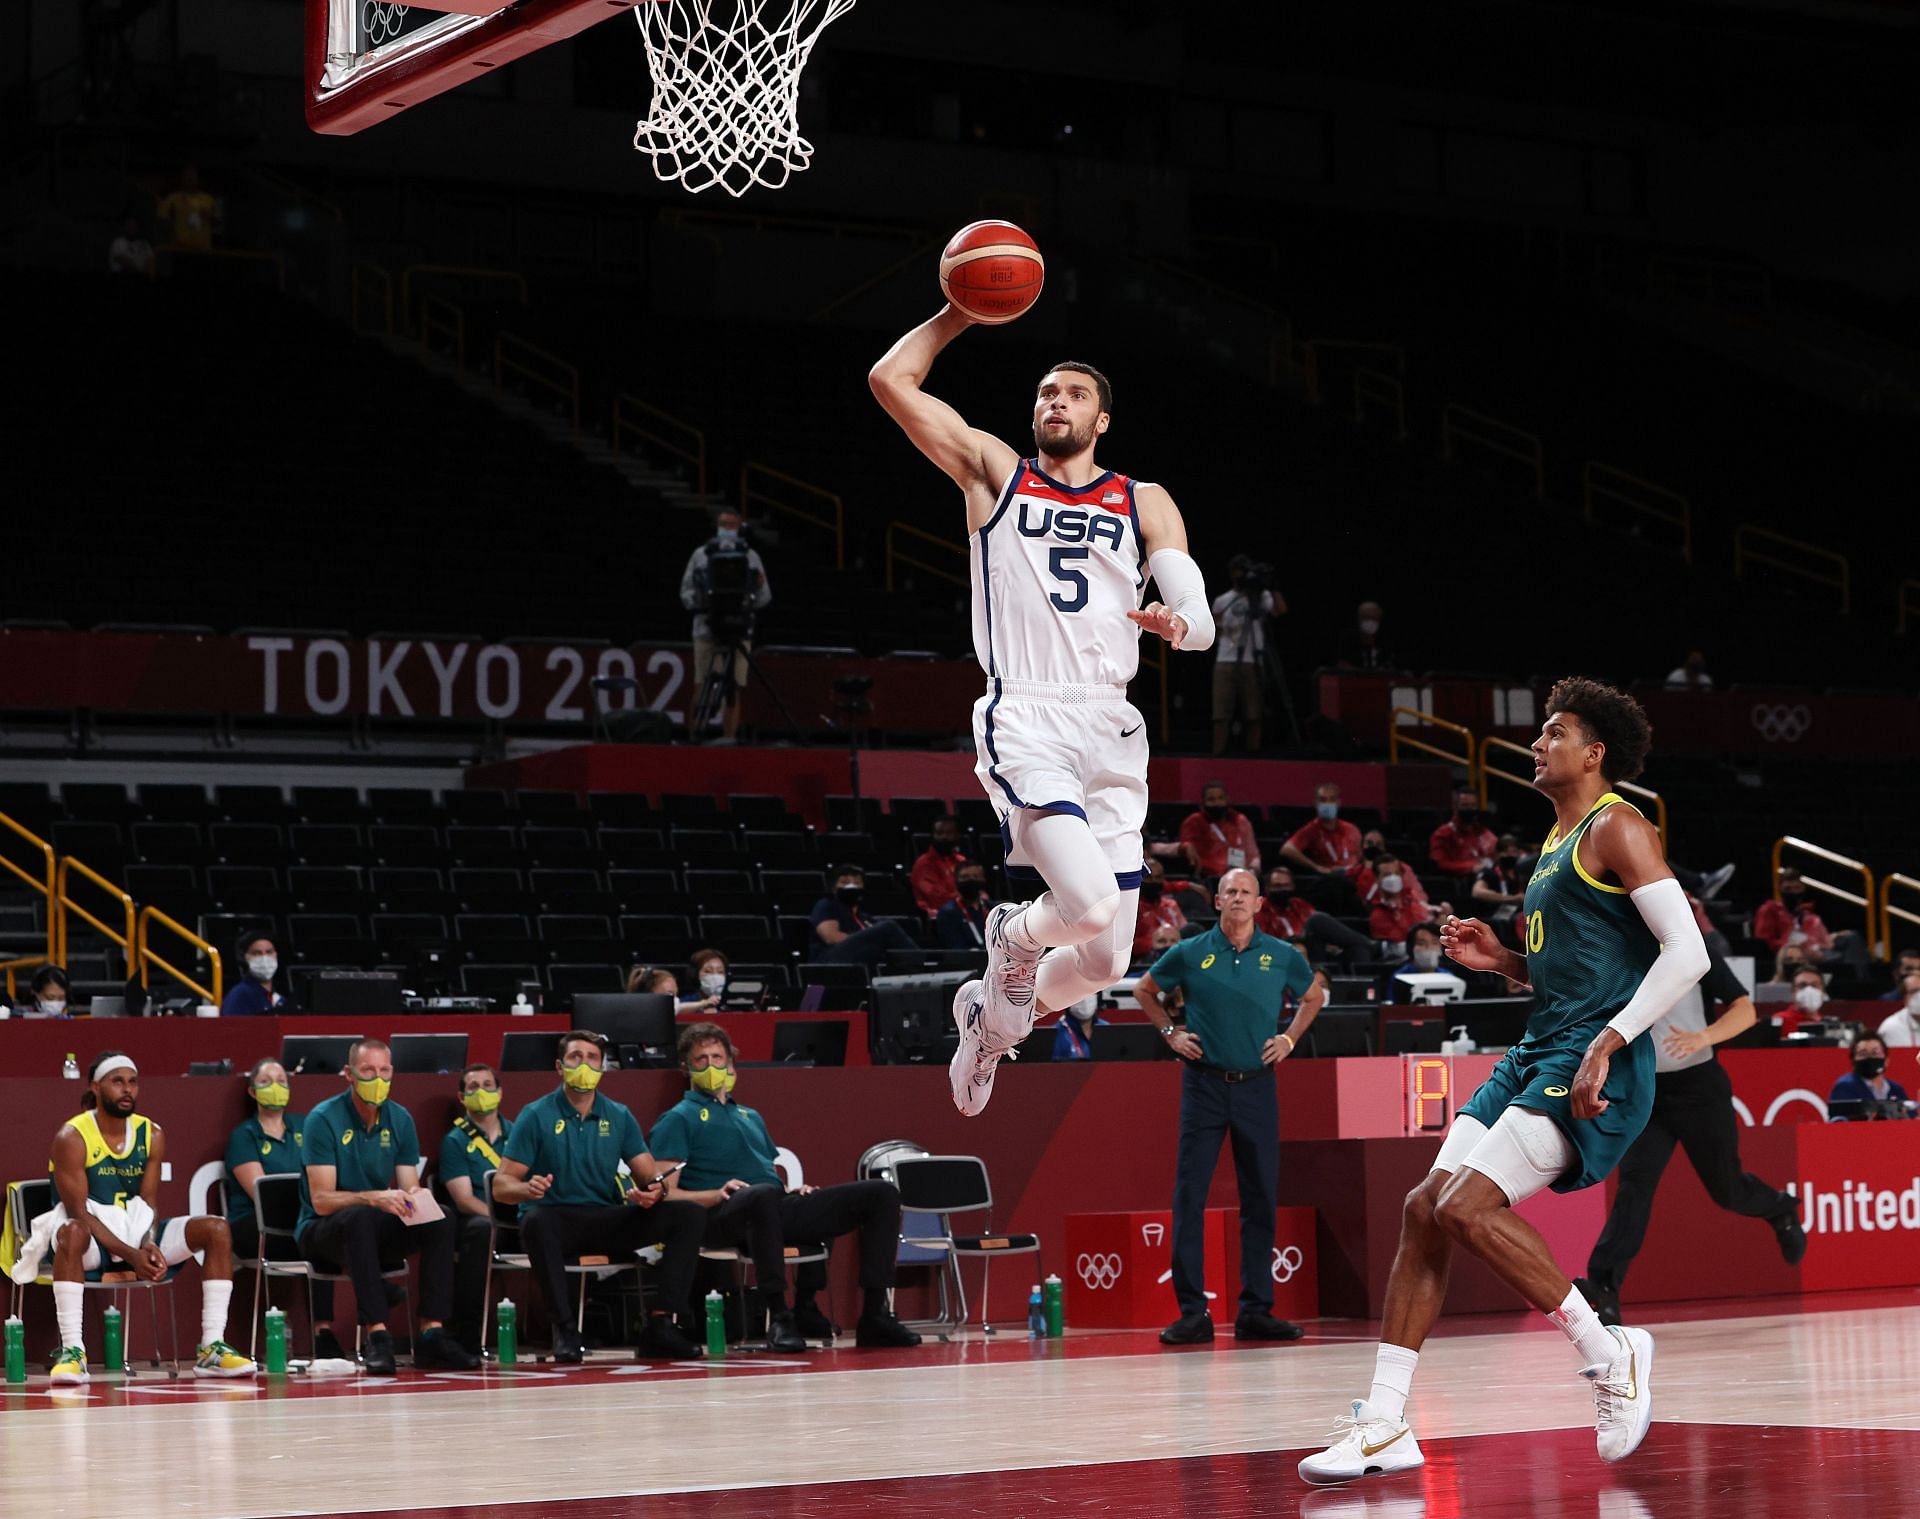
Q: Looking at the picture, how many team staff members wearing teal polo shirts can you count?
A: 6